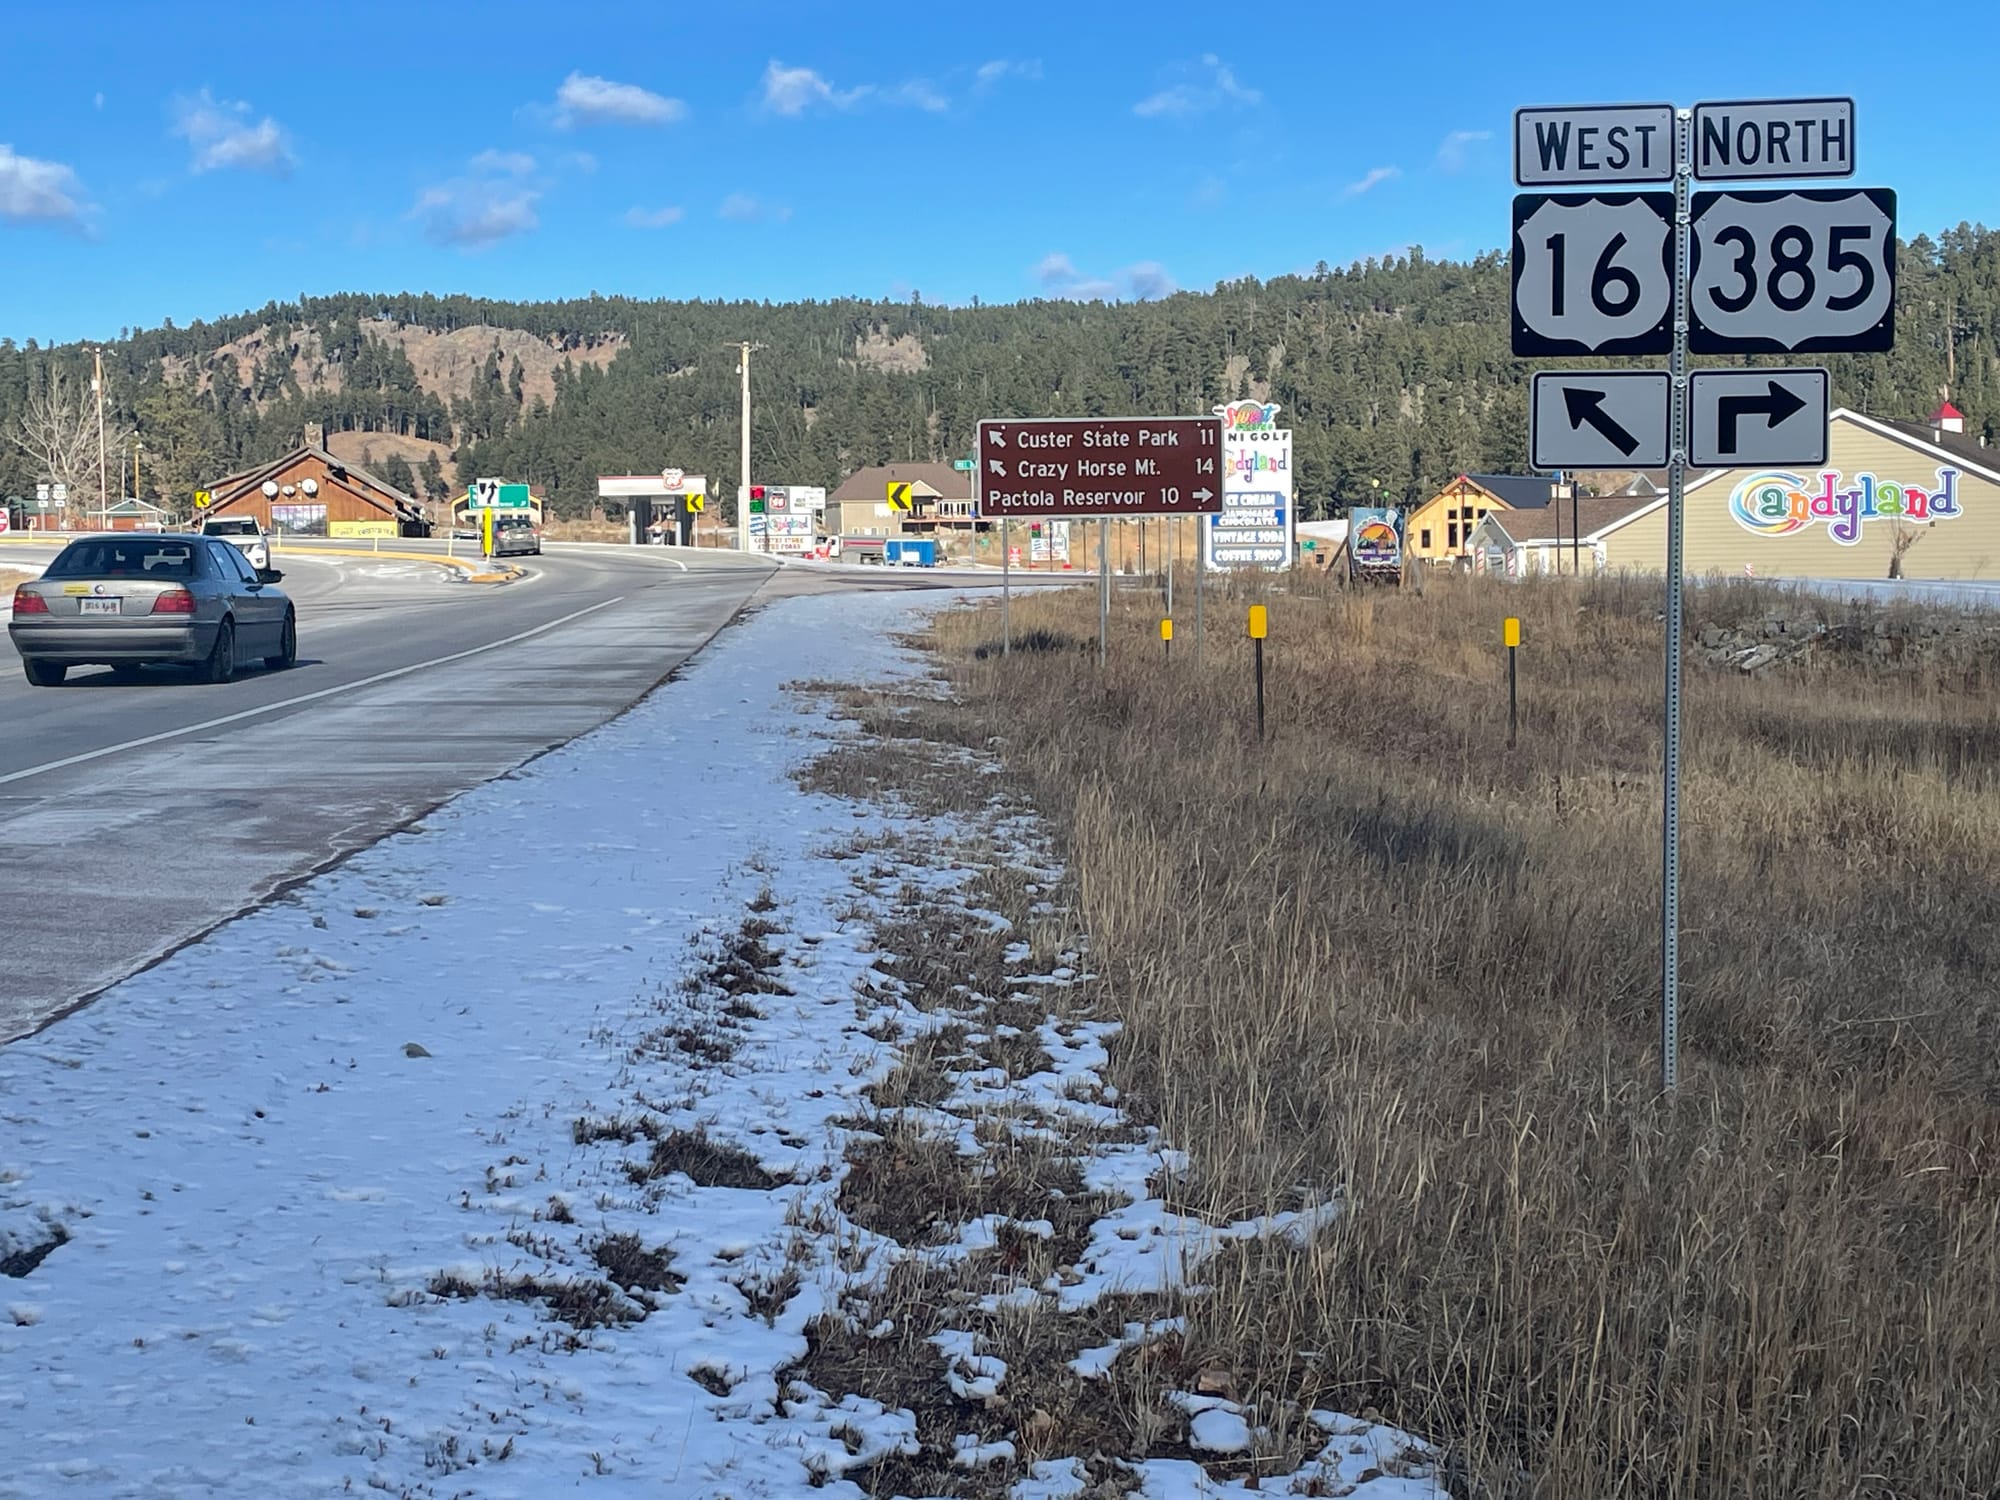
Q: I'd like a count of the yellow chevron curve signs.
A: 3